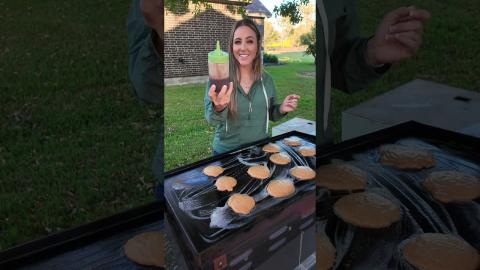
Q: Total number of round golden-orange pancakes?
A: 10